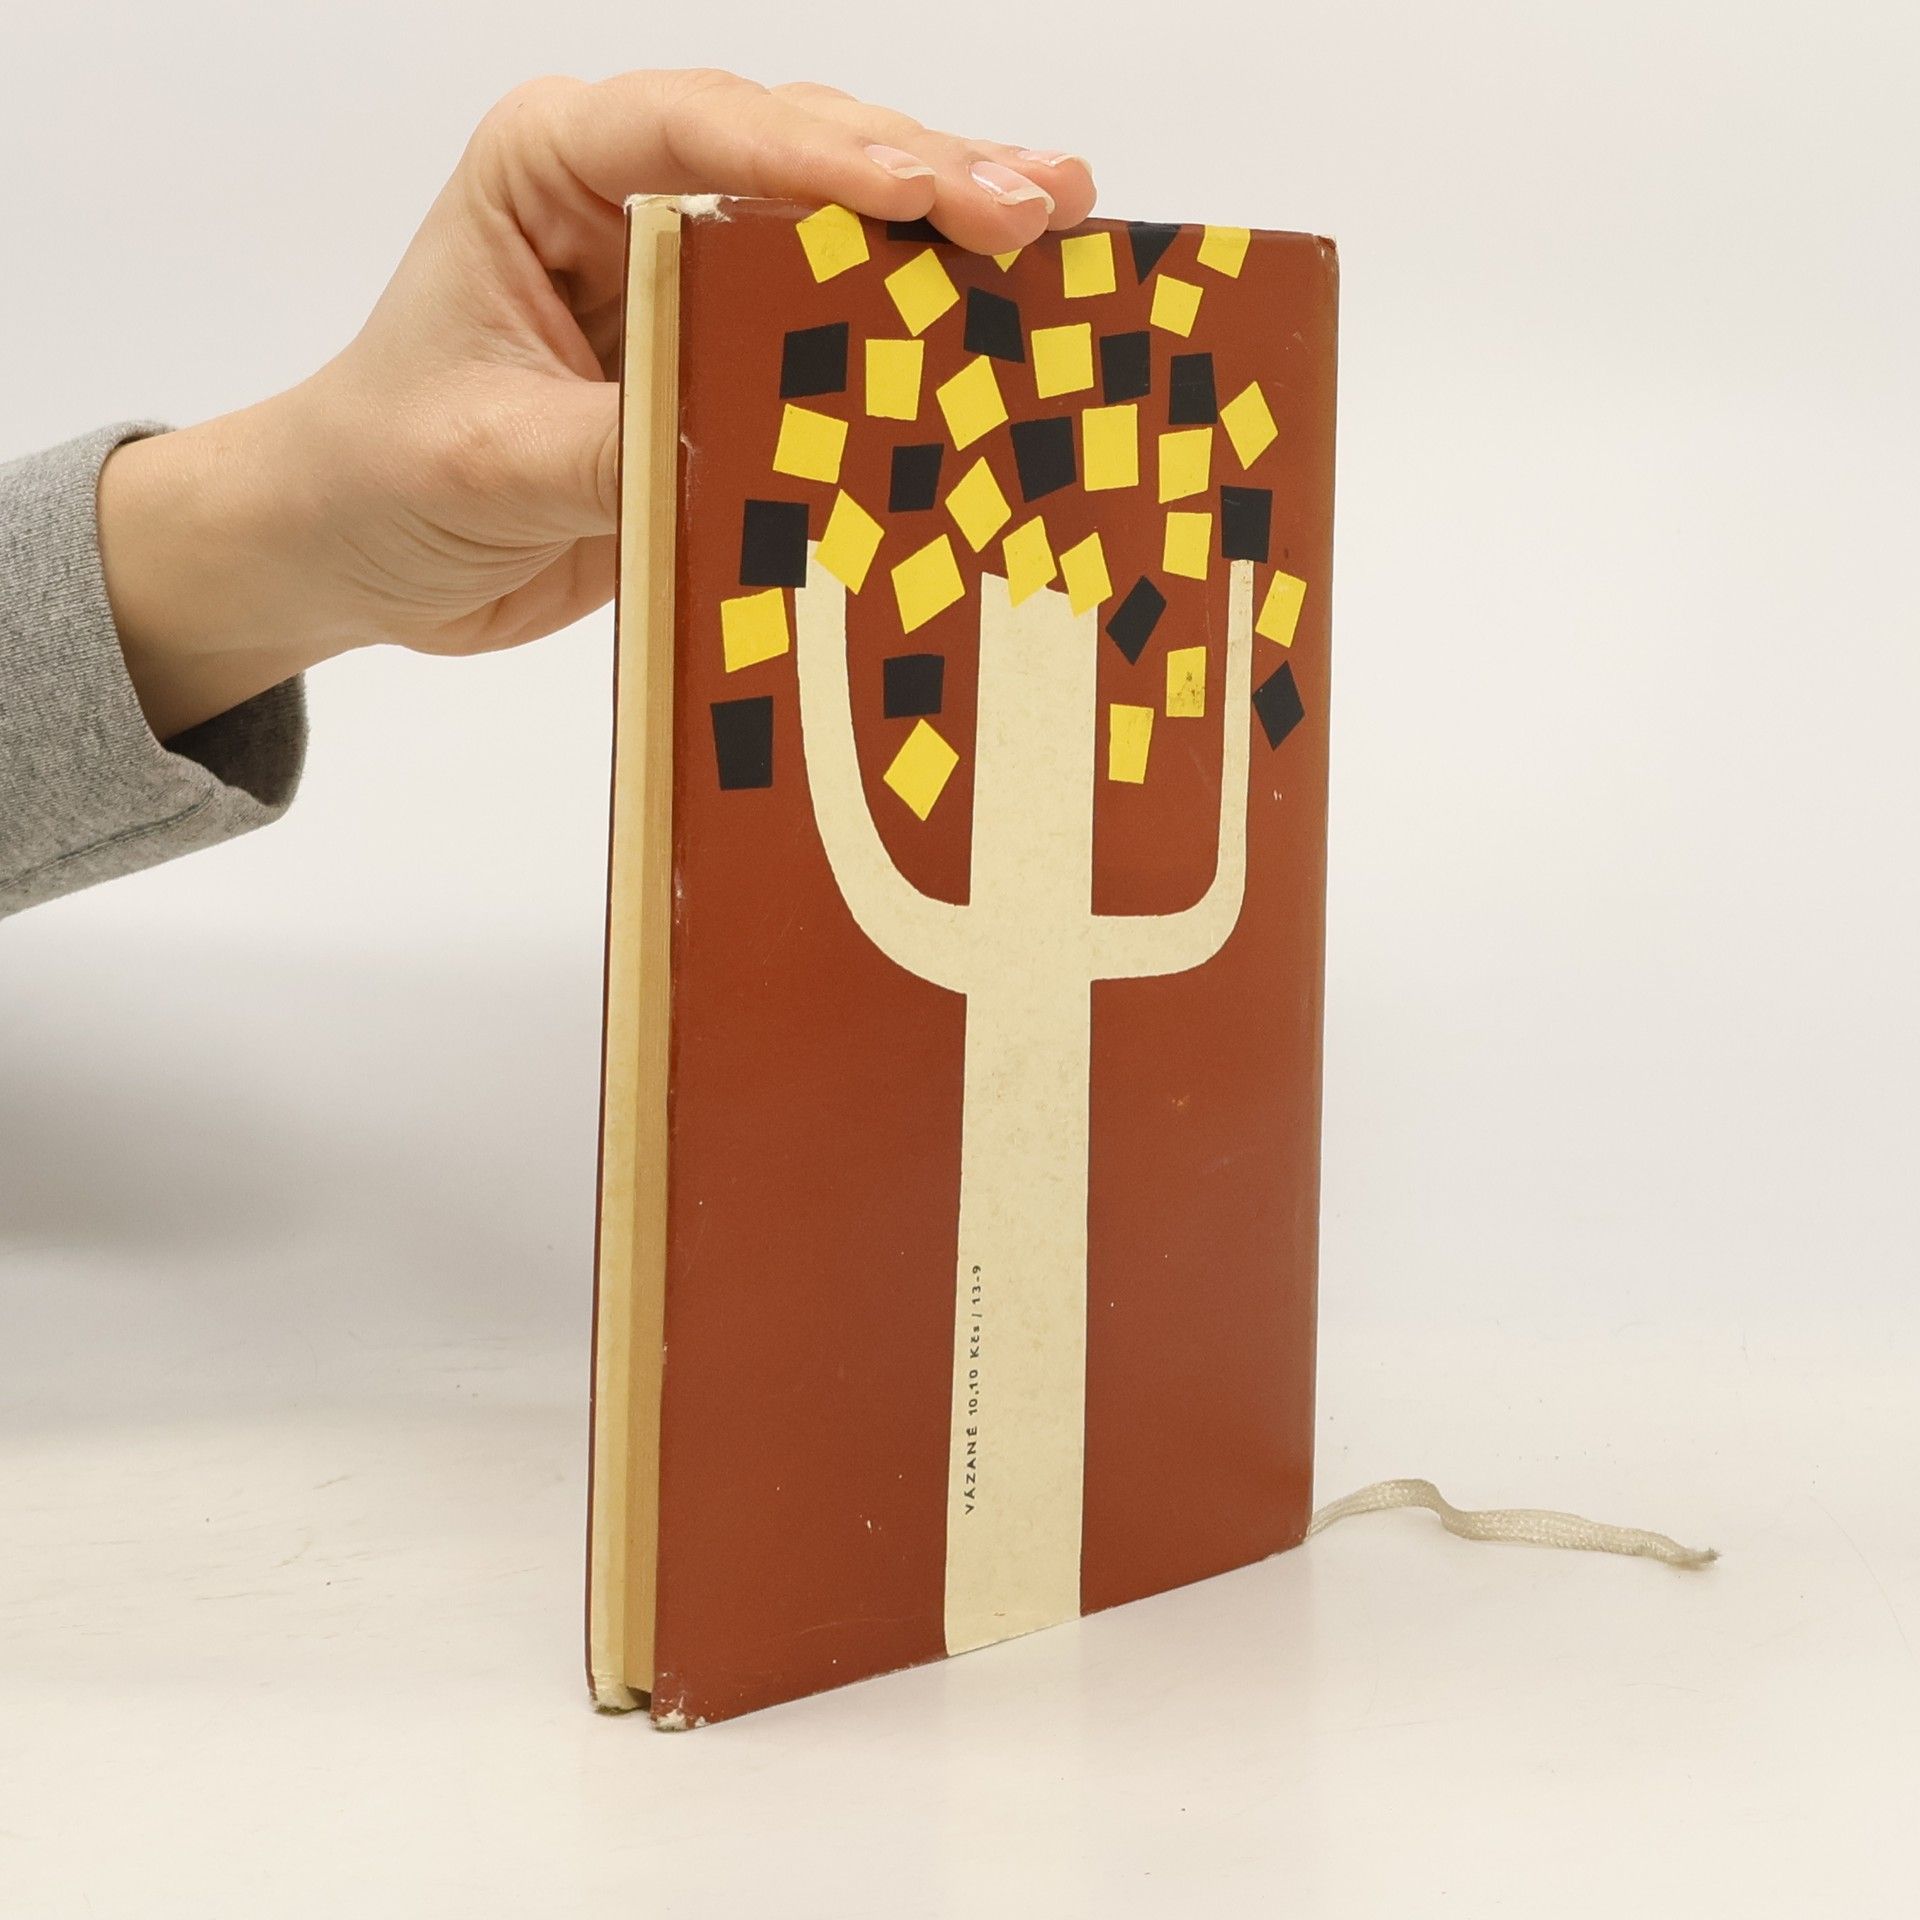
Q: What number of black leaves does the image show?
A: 14